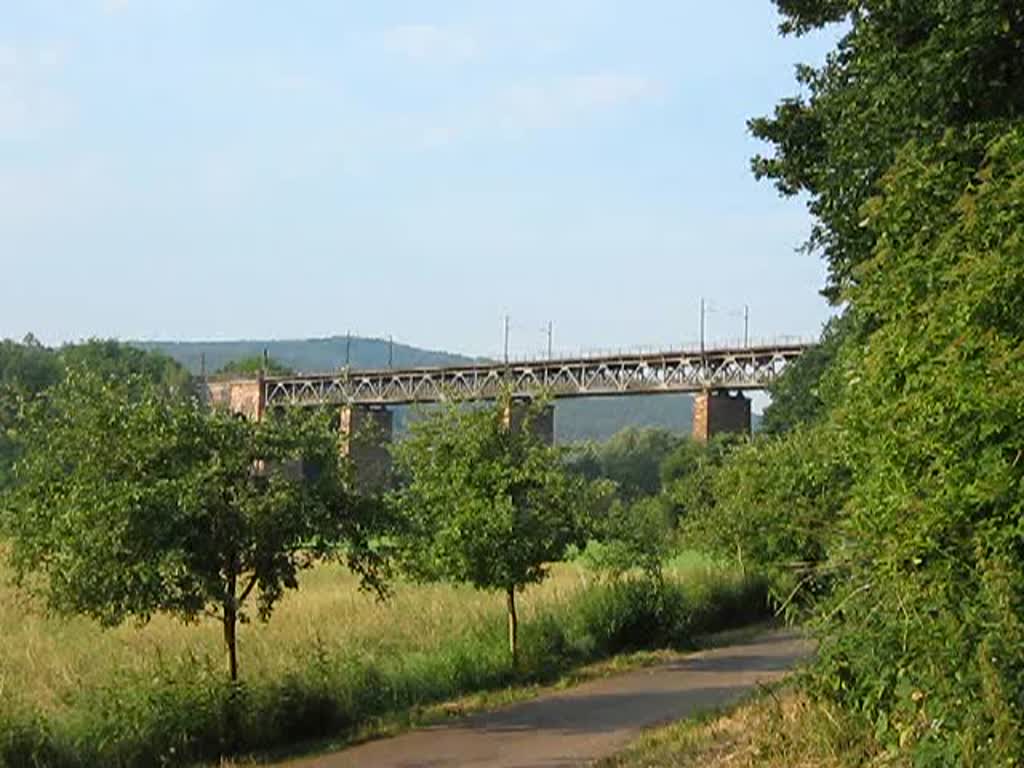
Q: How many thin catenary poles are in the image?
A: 8